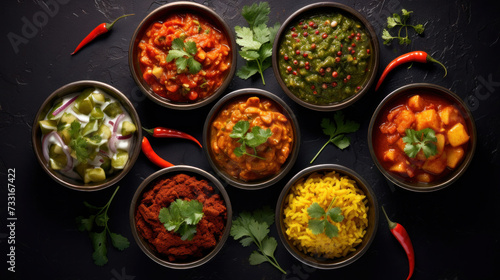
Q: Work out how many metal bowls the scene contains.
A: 7